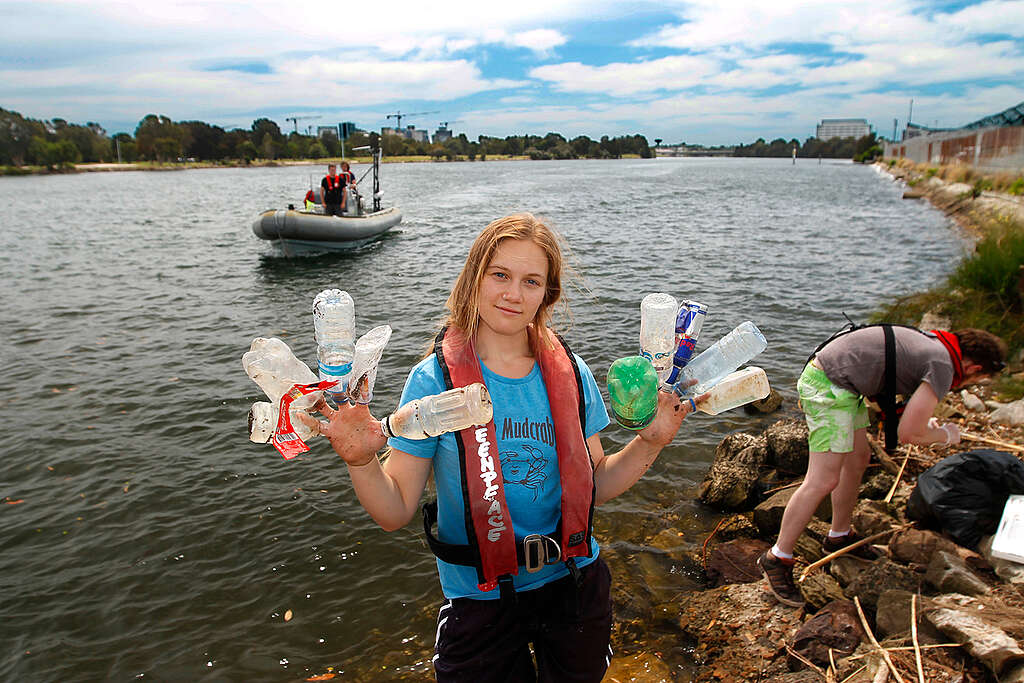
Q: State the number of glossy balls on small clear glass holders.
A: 0